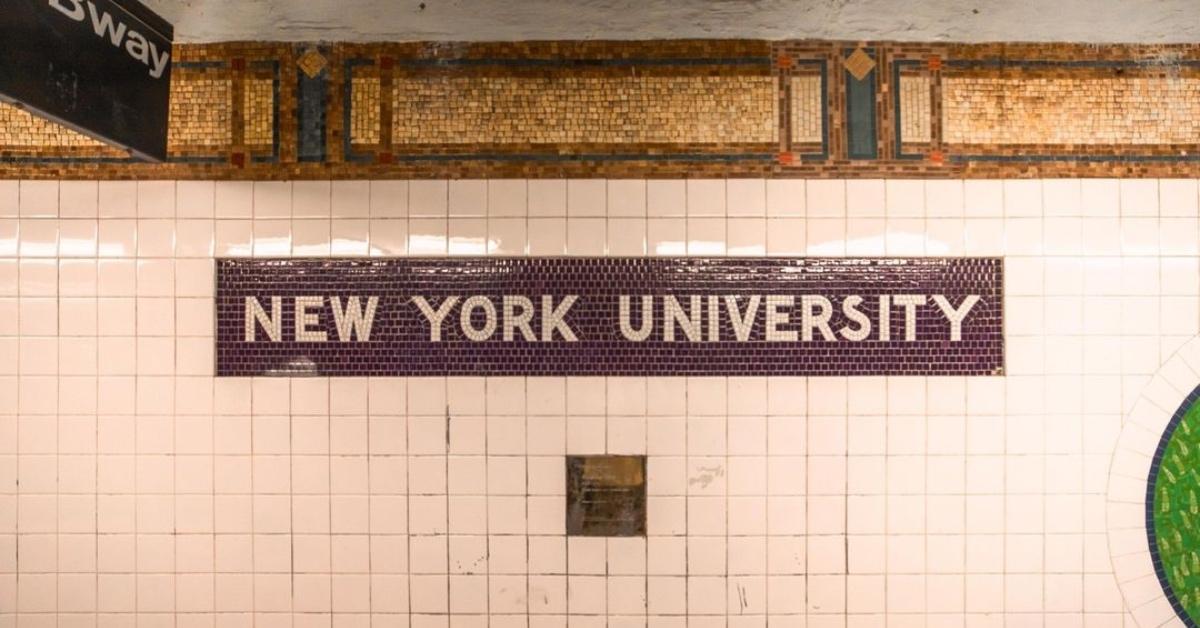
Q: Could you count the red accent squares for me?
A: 8